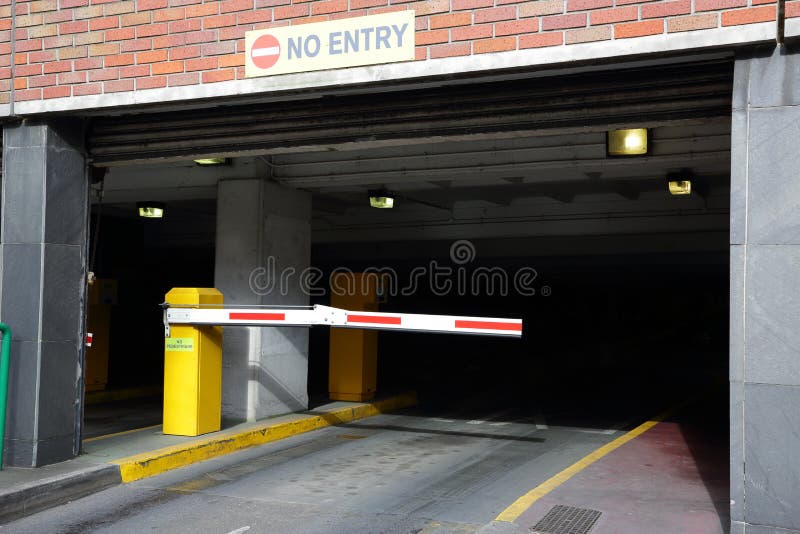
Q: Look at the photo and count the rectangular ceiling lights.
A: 5